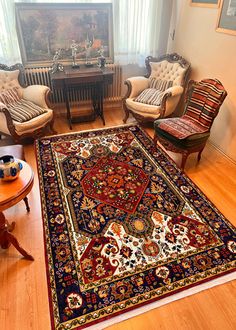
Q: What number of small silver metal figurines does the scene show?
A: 4